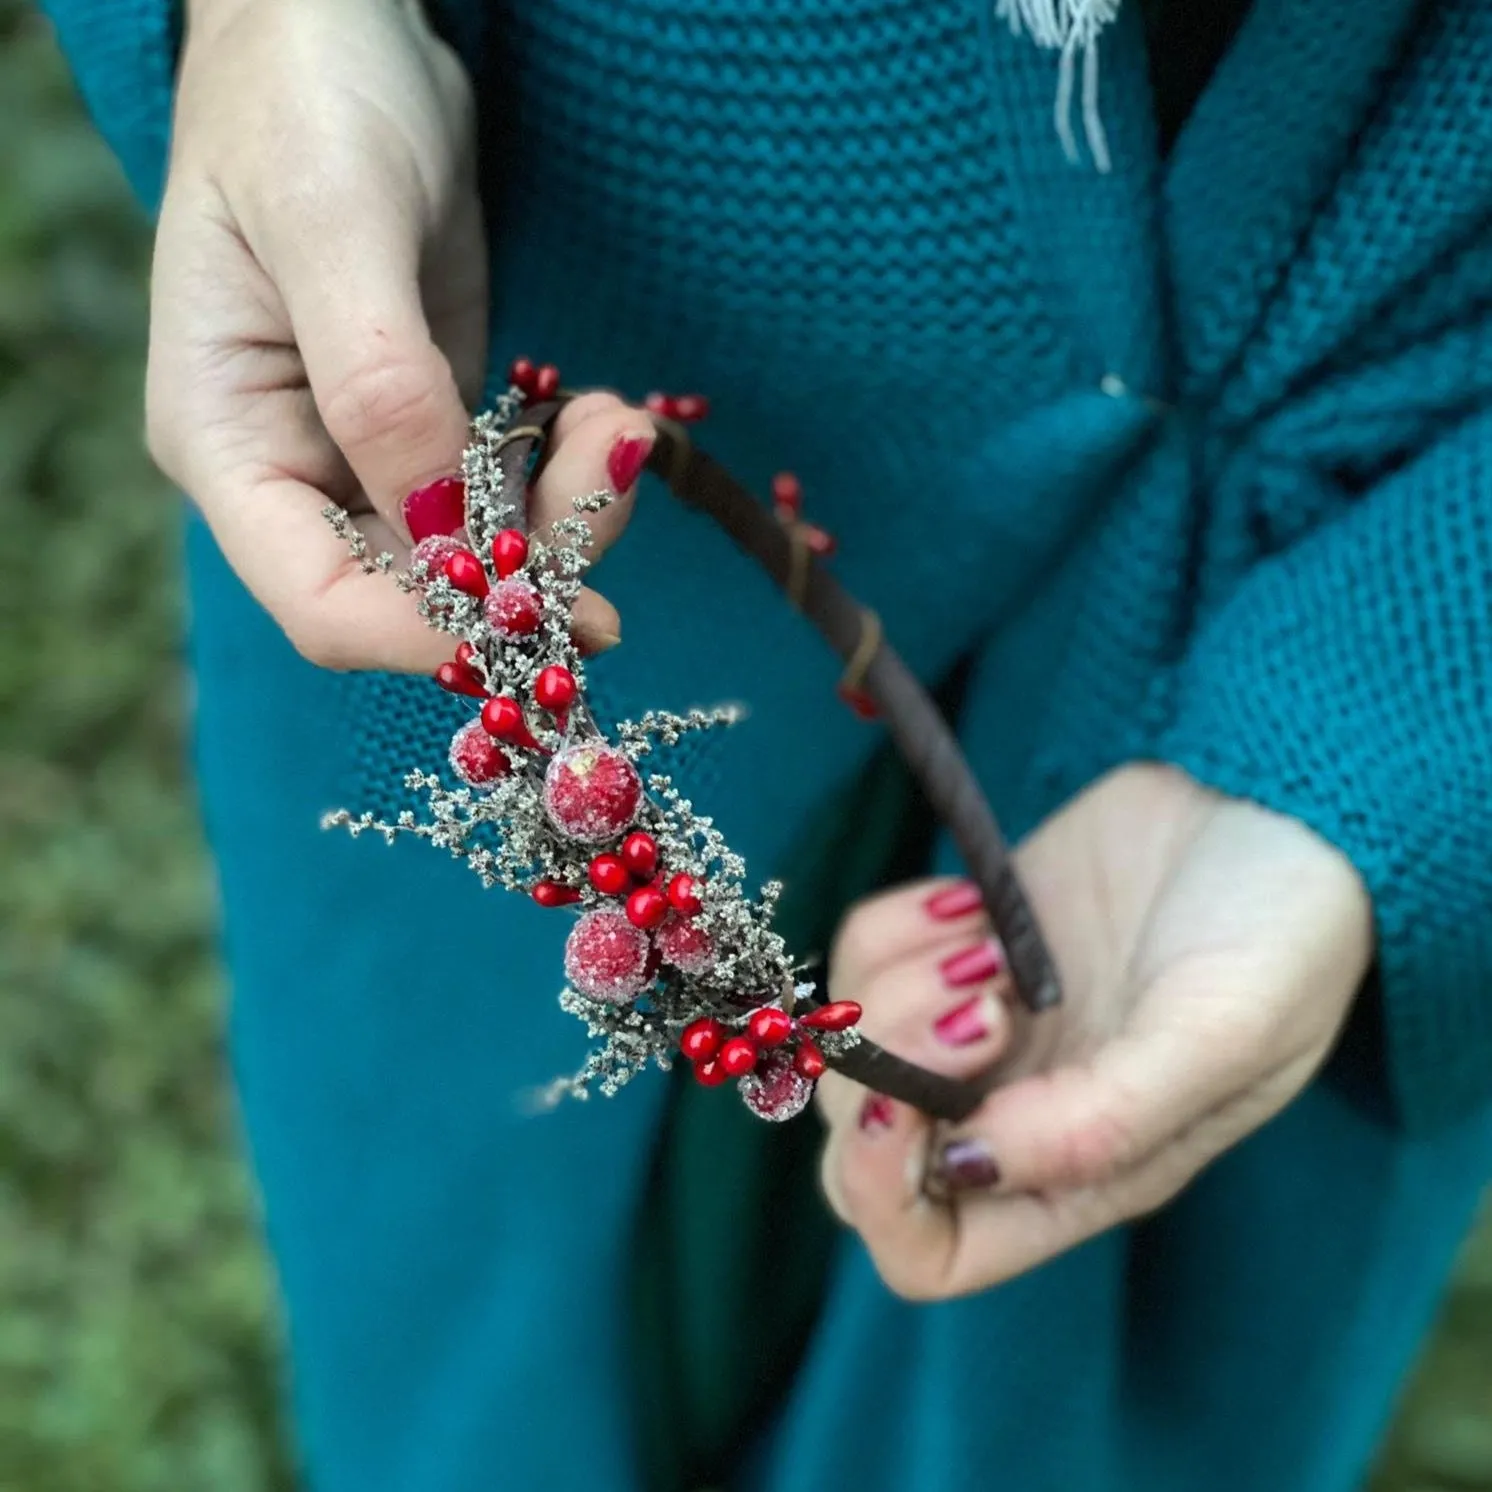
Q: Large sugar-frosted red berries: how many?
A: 7